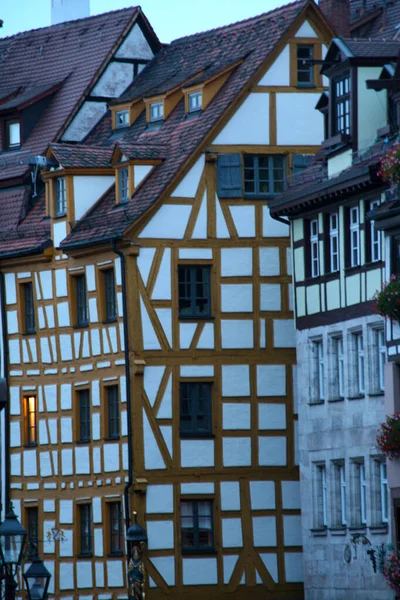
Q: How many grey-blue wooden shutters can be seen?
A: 2